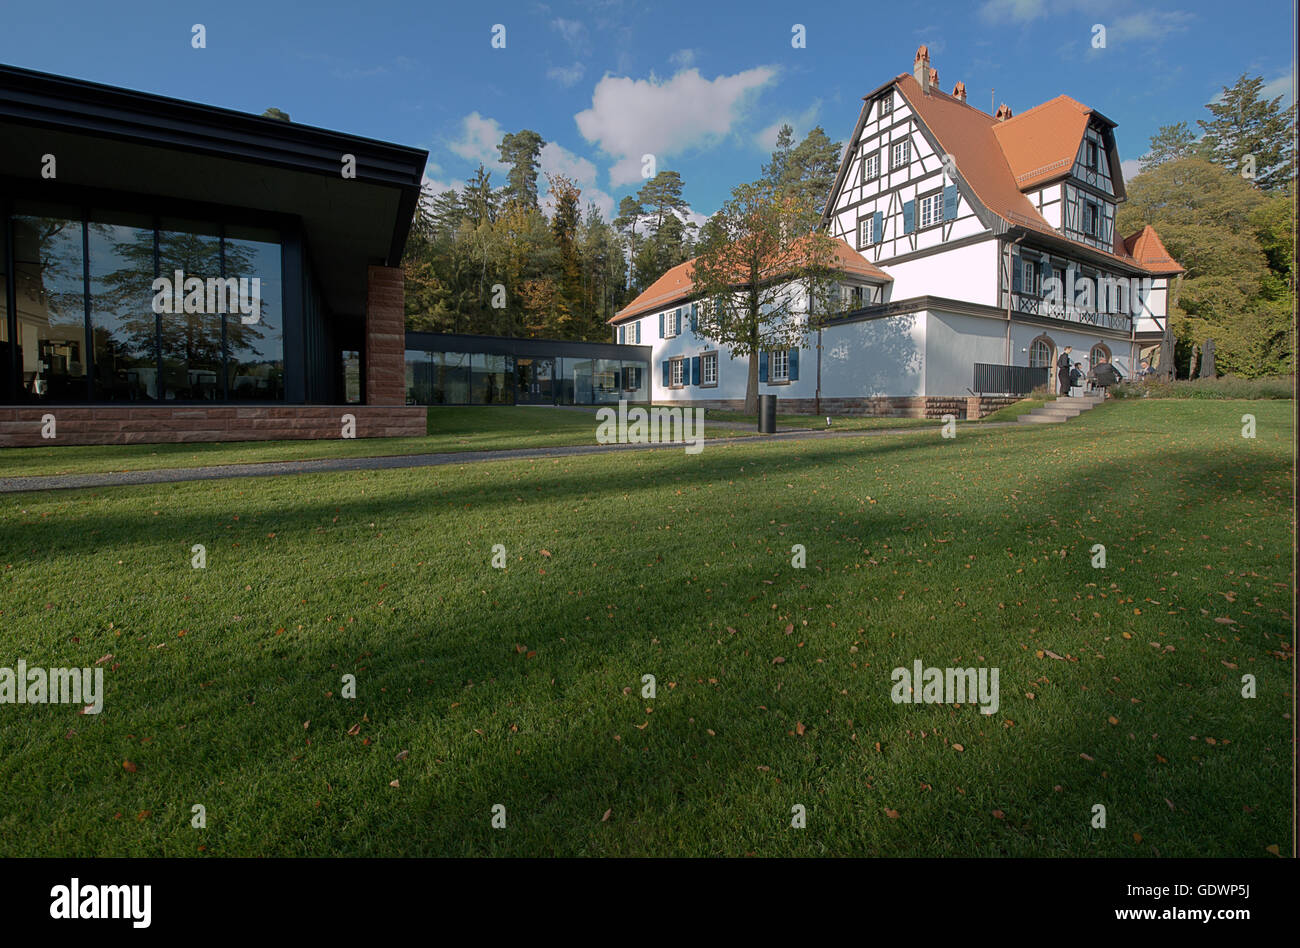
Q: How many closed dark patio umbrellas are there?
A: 2